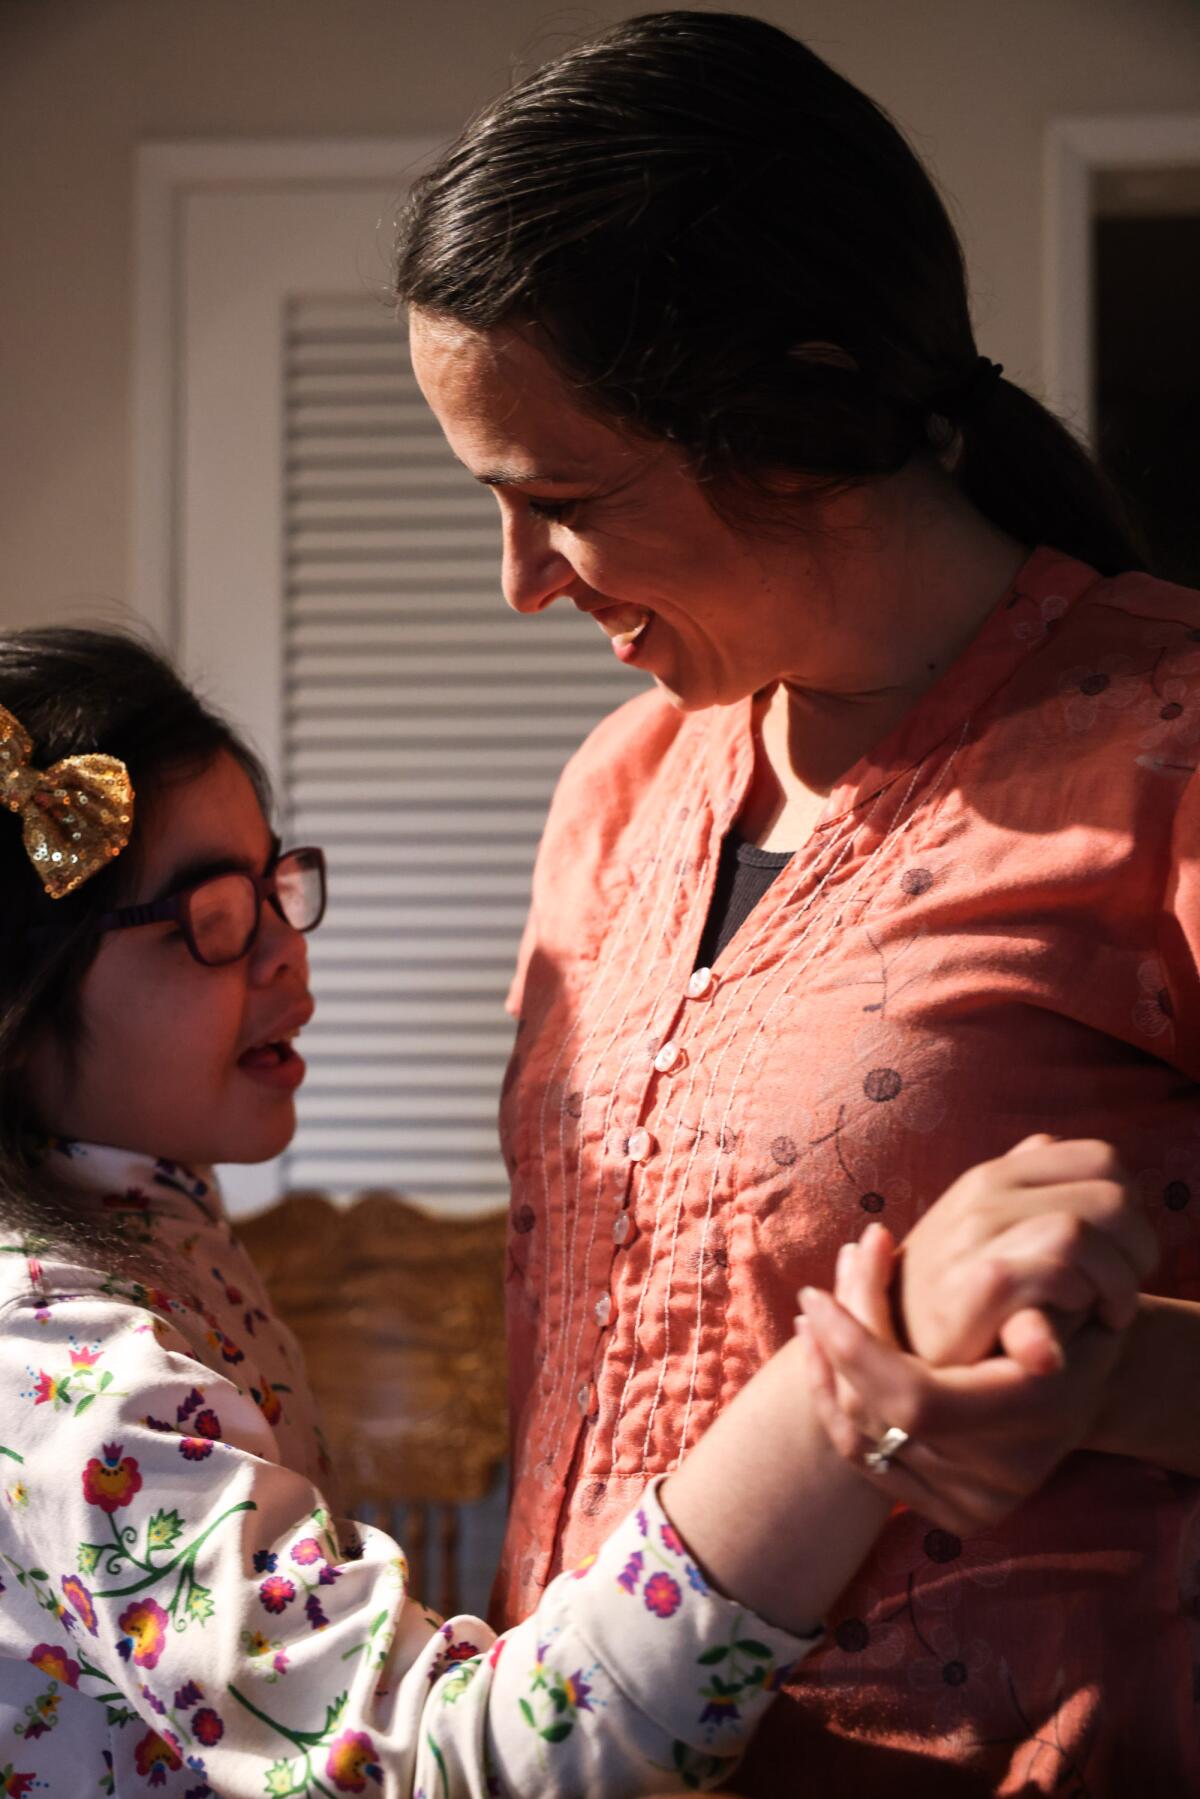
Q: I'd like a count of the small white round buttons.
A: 6